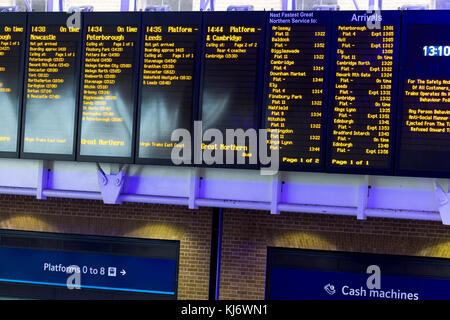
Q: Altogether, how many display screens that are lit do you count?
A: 8